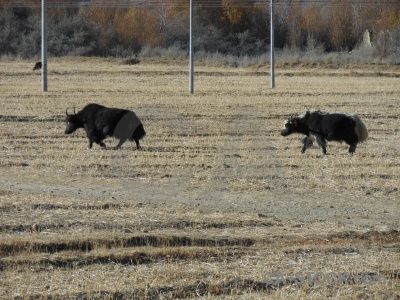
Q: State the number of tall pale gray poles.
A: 3